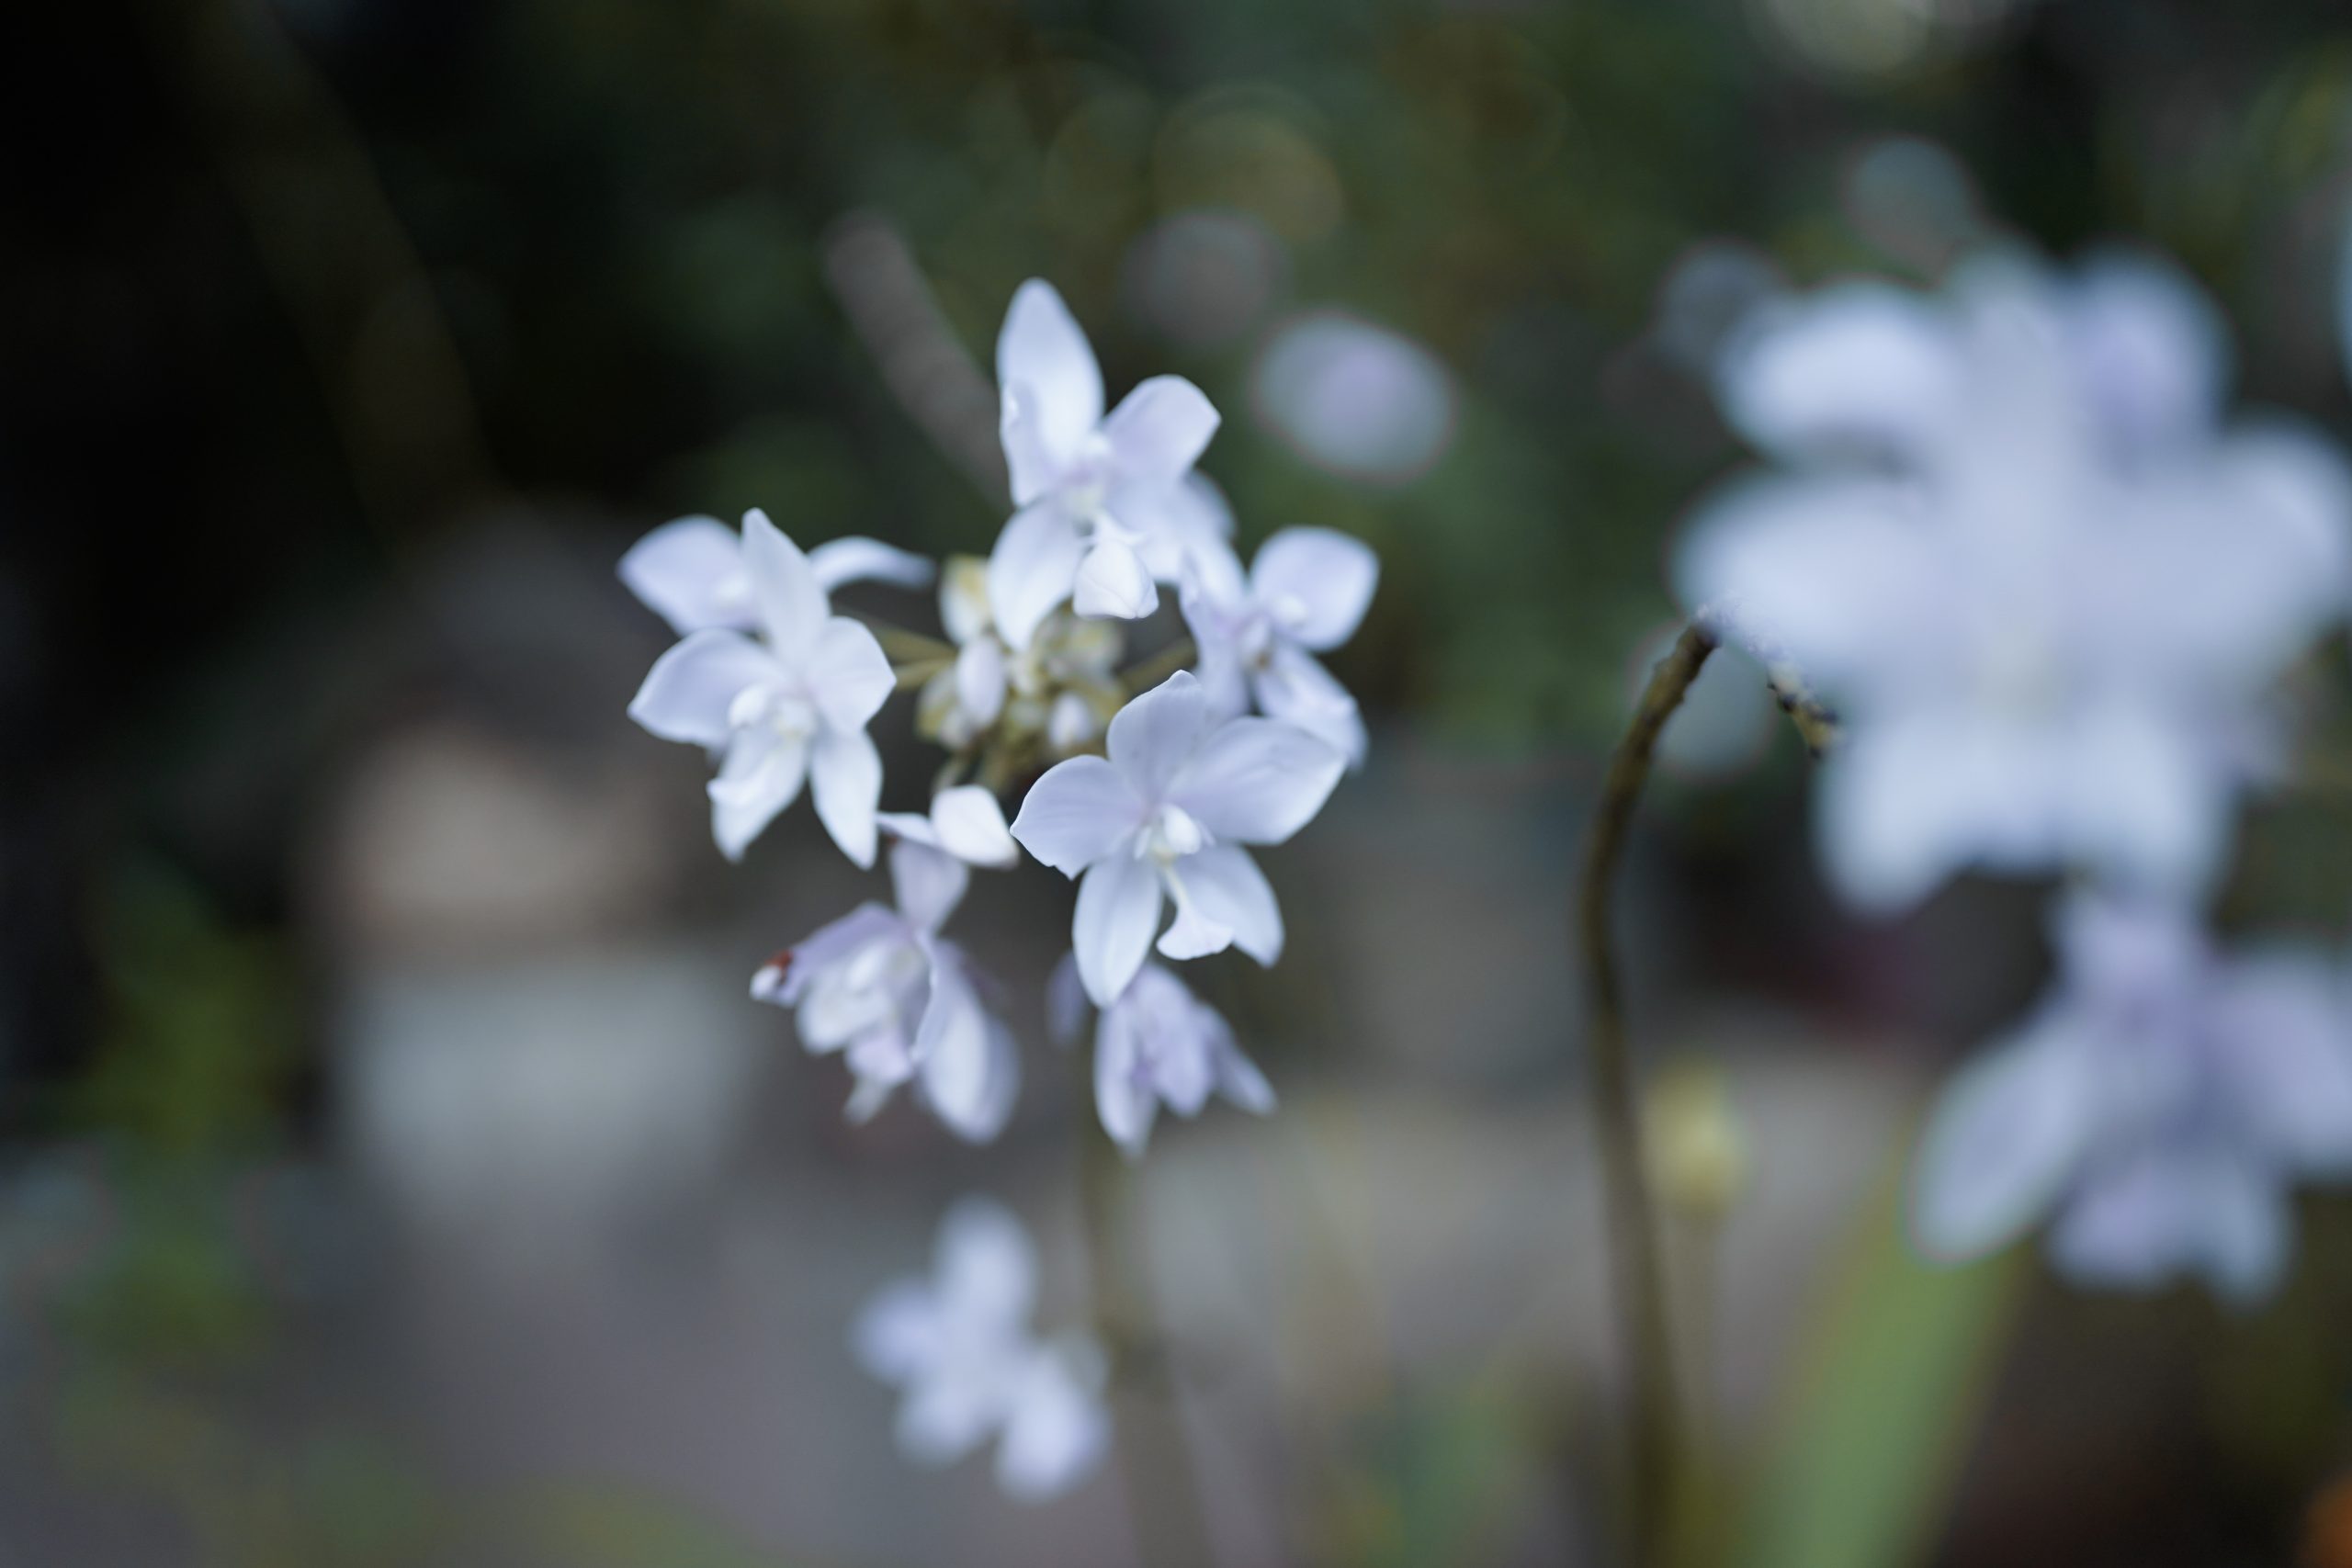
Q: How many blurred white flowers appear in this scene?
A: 3